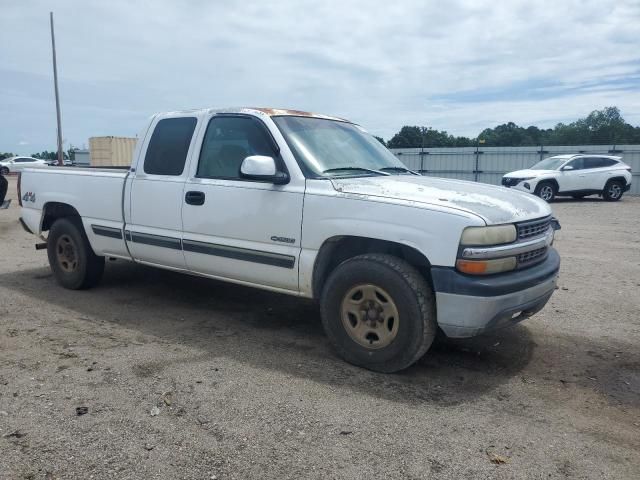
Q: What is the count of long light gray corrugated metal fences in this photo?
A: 1